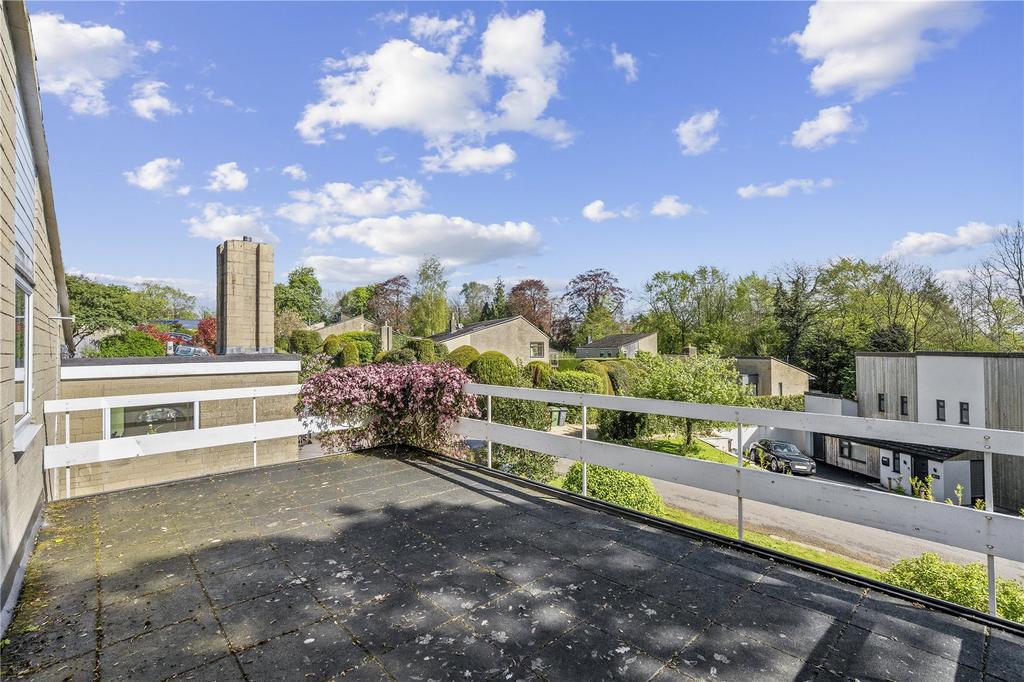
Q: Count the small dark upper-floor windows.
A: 4